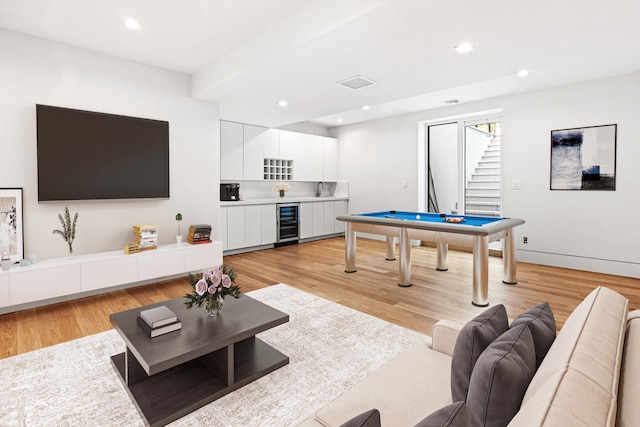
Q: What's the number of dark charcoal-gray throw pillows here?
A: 5